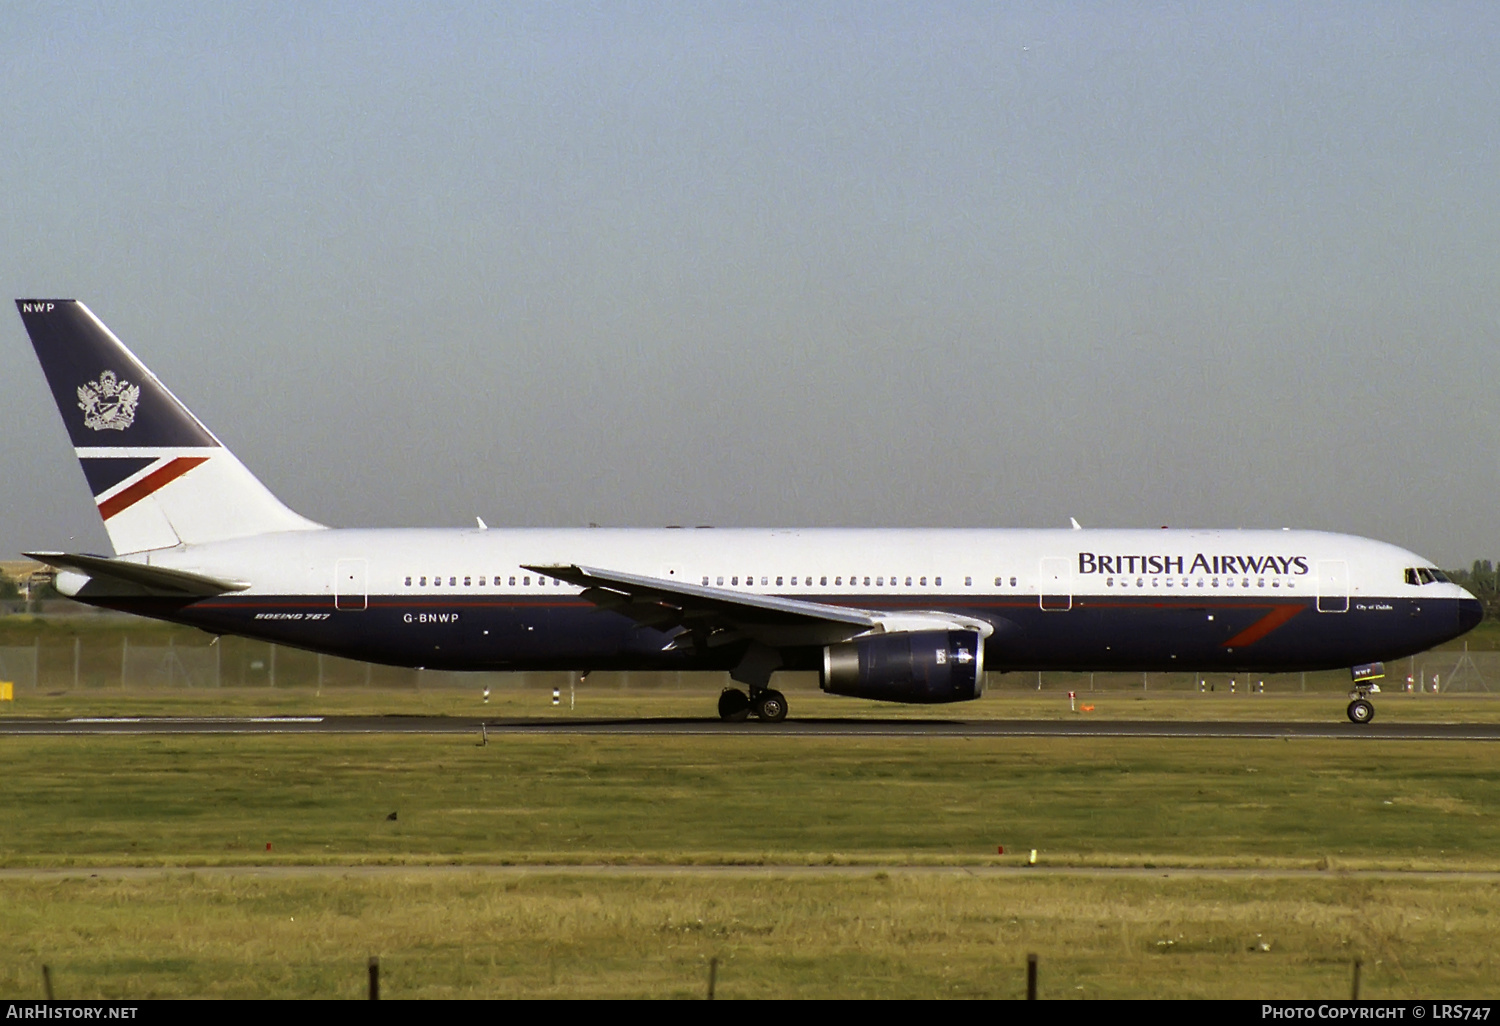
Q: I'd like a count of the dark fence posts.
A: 5